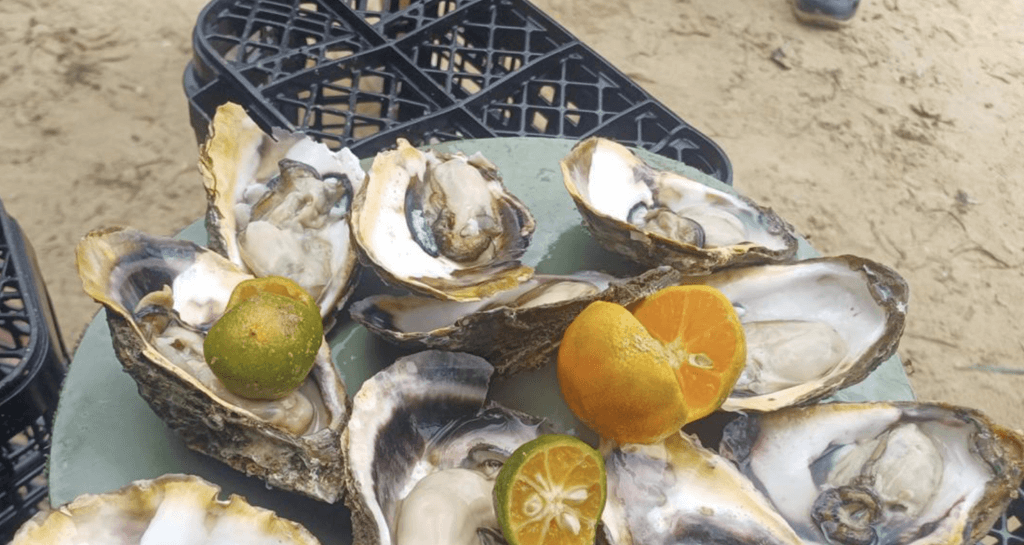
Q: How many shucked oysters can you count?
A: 10